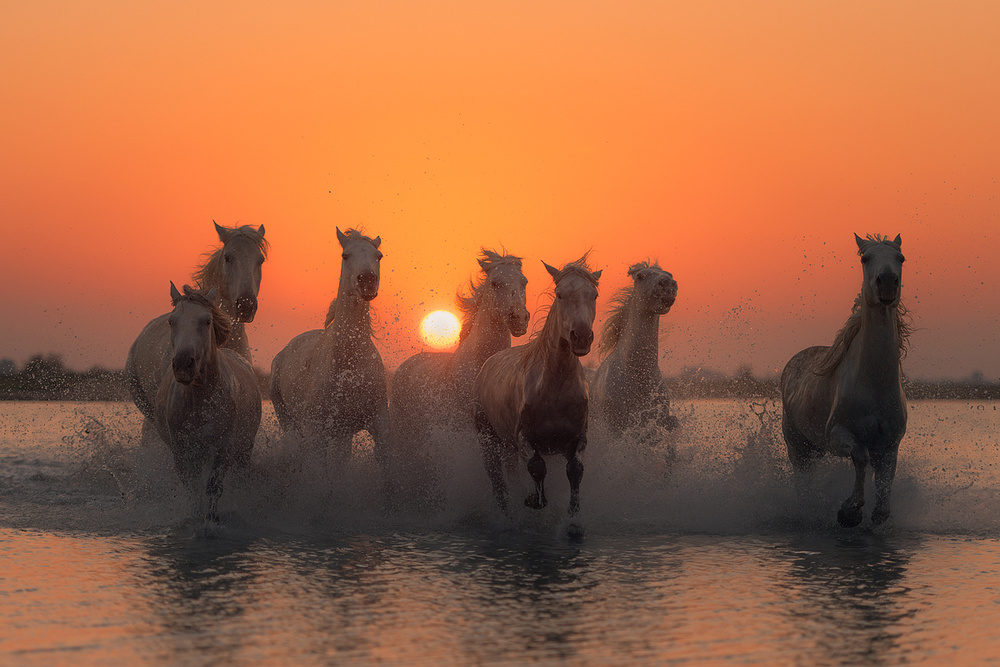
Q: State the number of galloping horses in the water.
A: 7